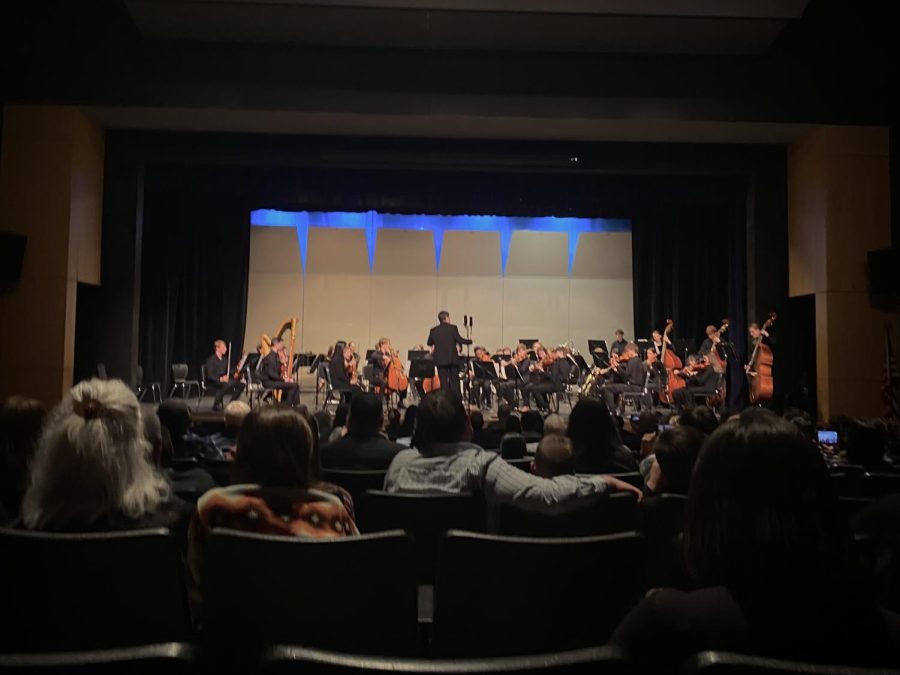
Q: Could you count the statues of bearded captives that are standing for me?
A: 0